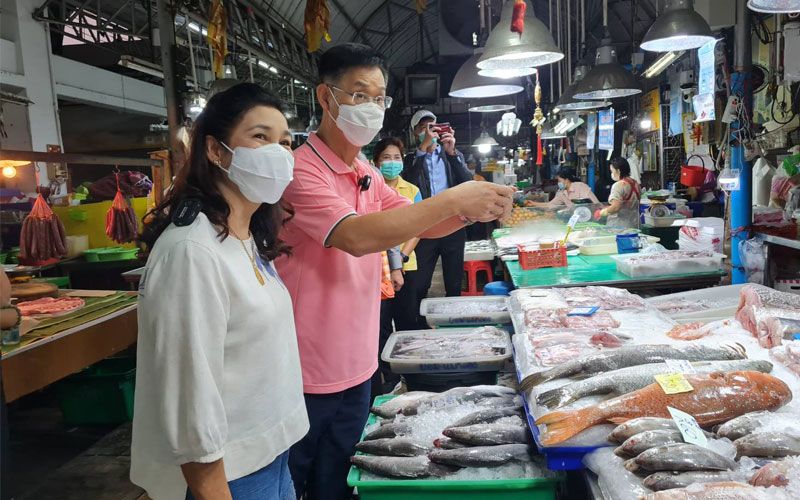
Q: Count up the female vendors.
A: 2